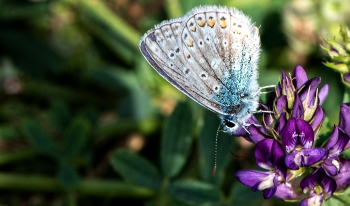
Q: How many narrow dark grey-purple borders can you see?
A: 1